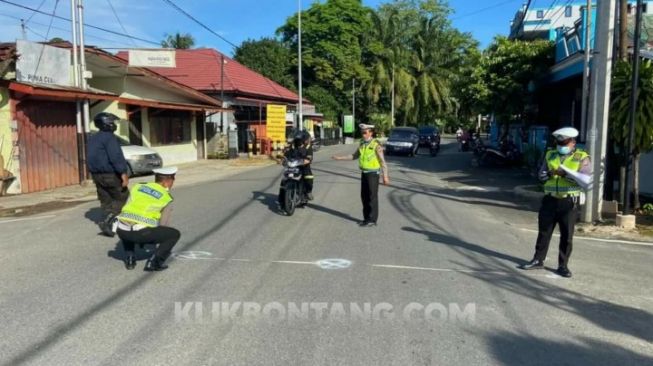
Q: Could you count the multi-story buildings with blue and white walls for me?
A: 1